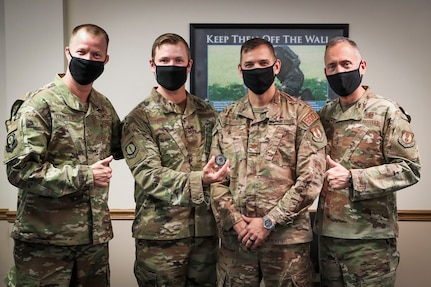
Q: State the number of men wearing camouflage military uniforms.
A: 4